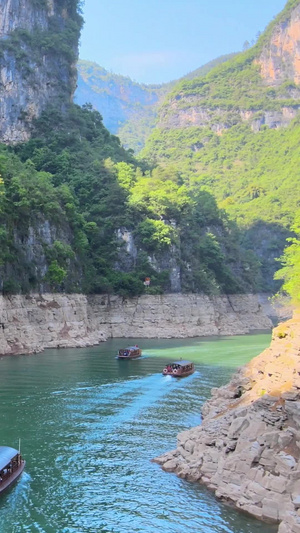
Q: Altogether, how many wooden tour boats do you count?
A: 3